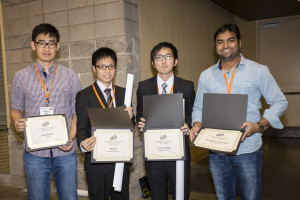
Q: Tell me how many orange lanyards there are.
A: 4